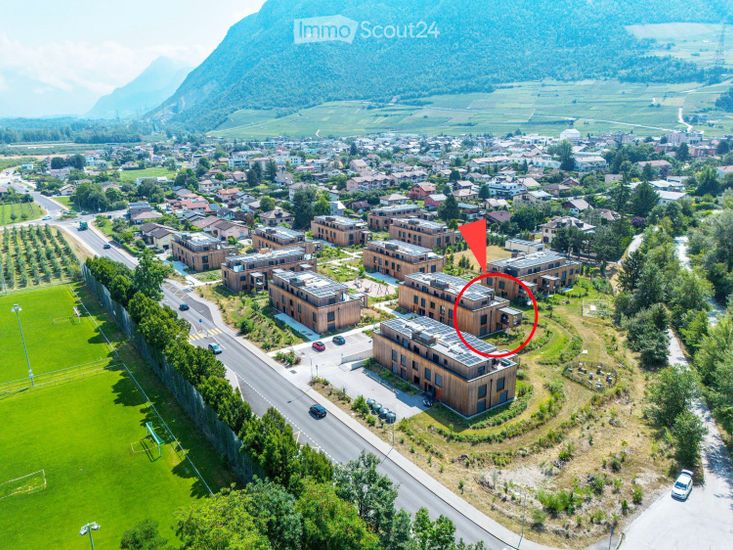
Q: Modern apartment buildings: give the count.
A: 11